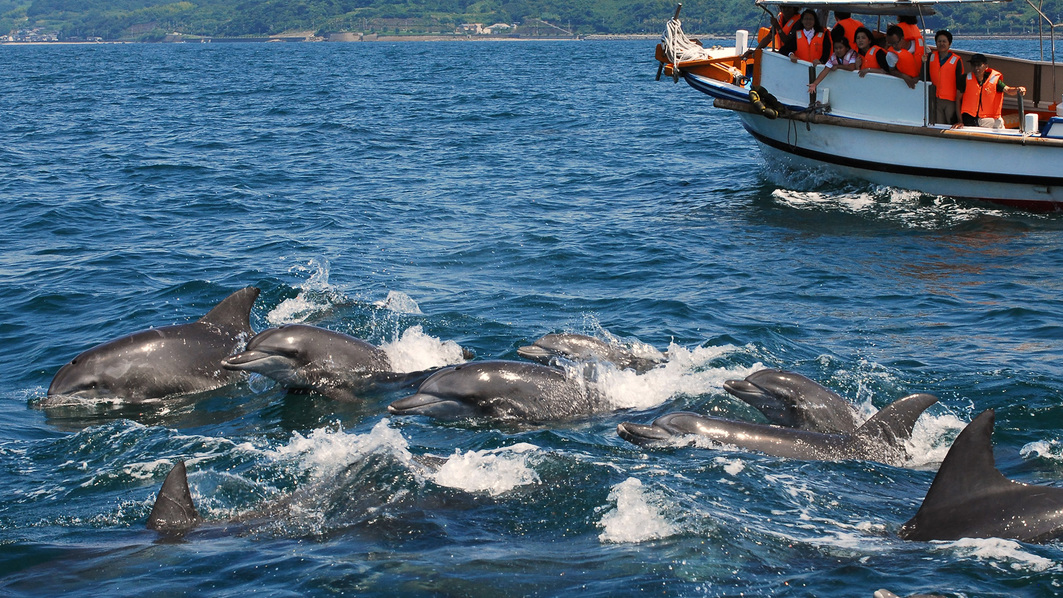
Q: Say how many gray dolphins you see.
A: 8